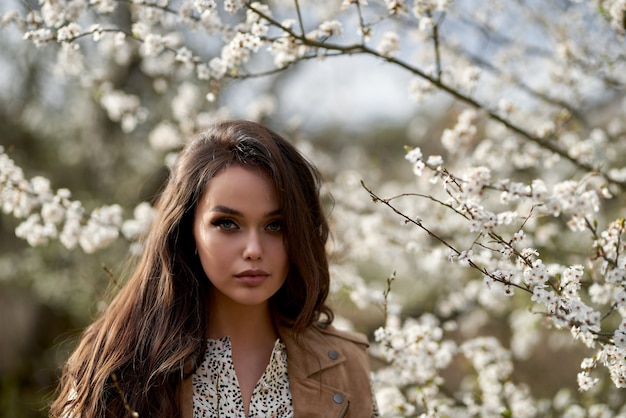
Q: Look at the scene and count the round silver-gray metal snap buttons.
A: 2